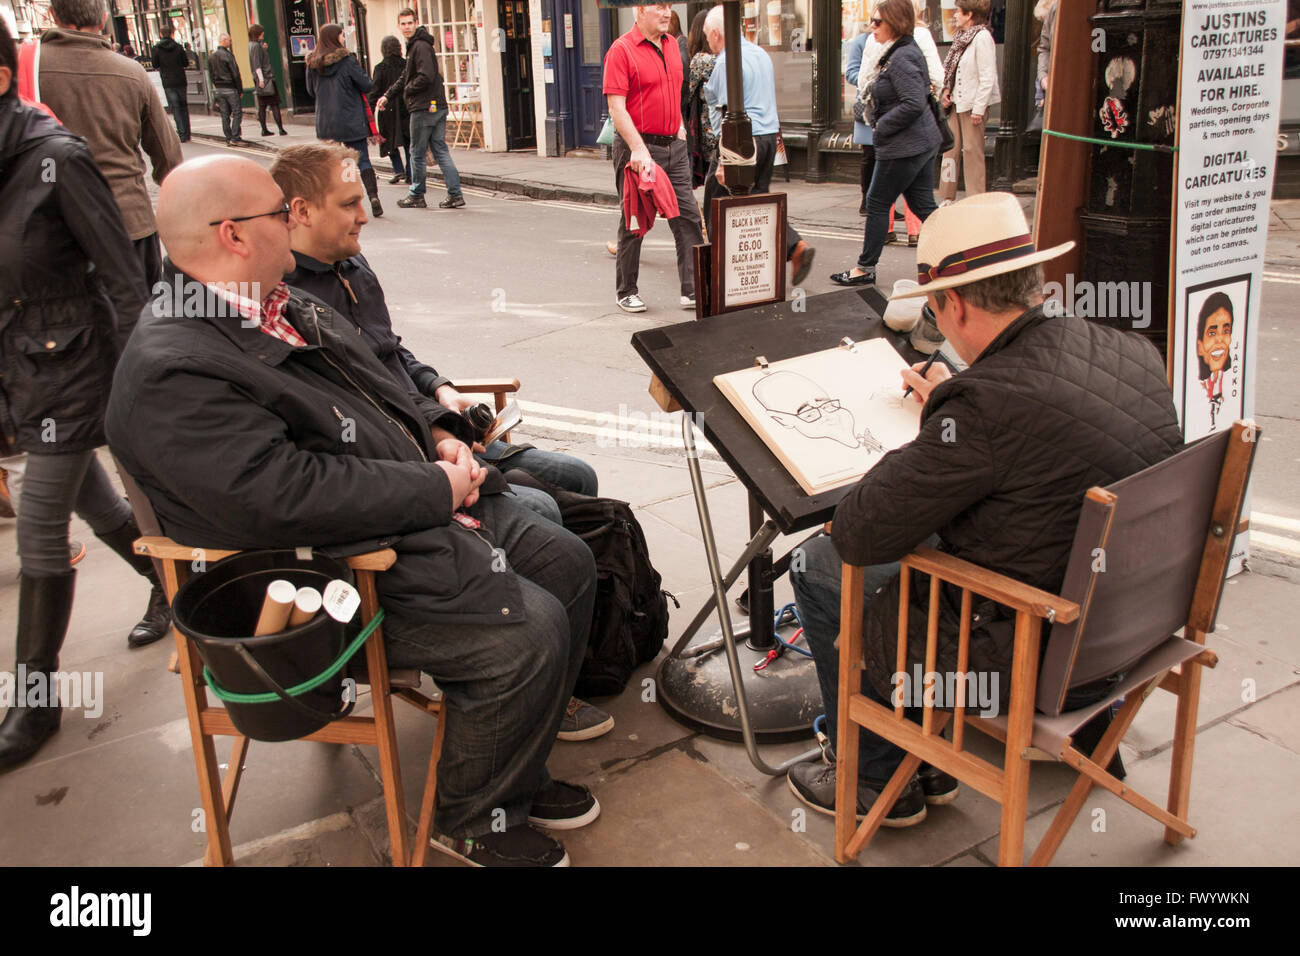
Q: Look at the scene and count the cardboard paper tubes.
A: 2